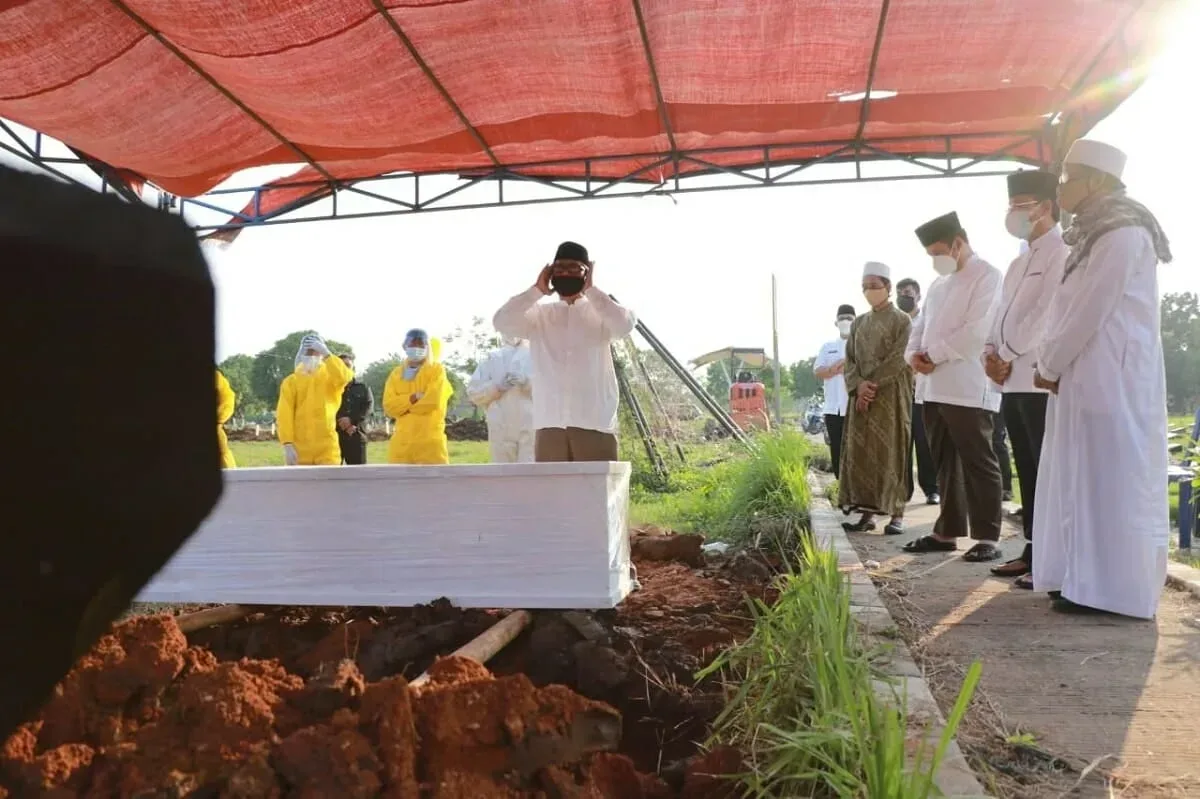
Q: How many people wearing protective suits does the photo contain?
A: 4